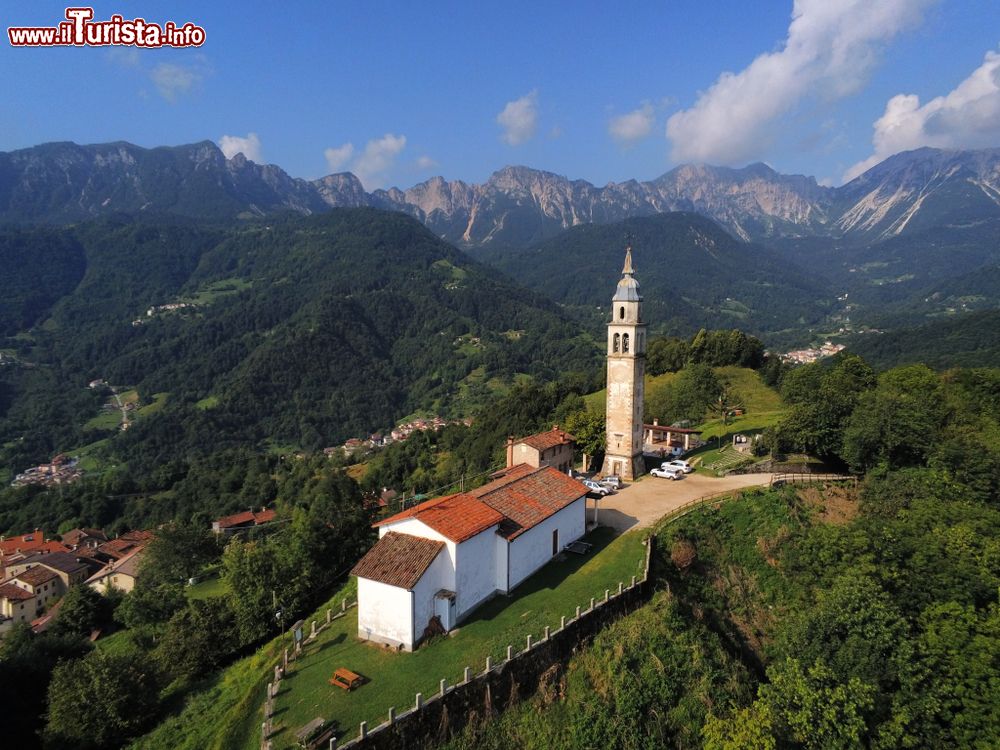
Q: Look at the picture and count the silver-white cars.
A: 4